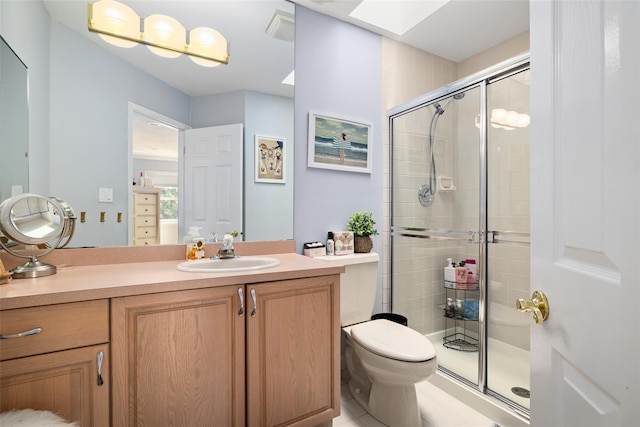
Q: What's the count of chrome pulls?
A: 4